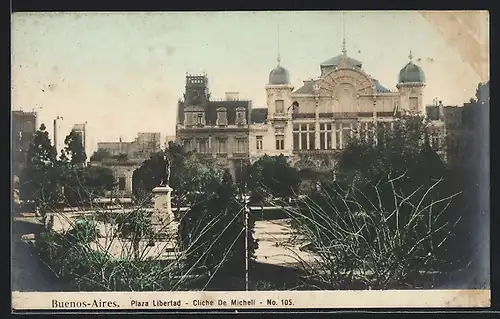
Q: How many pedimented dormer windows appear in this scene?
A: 3